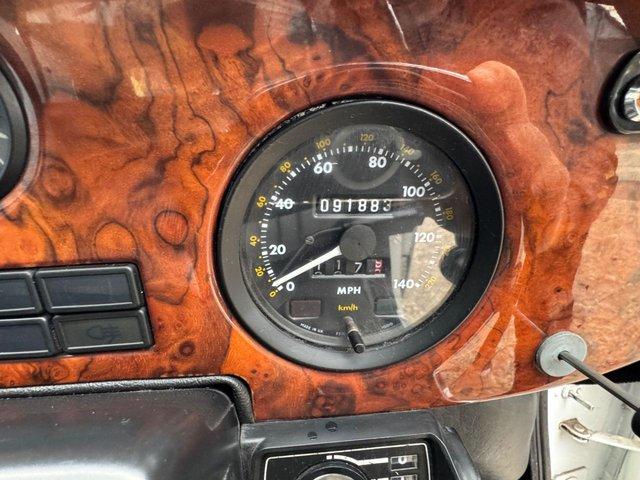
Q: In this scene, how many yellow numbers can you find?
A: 12